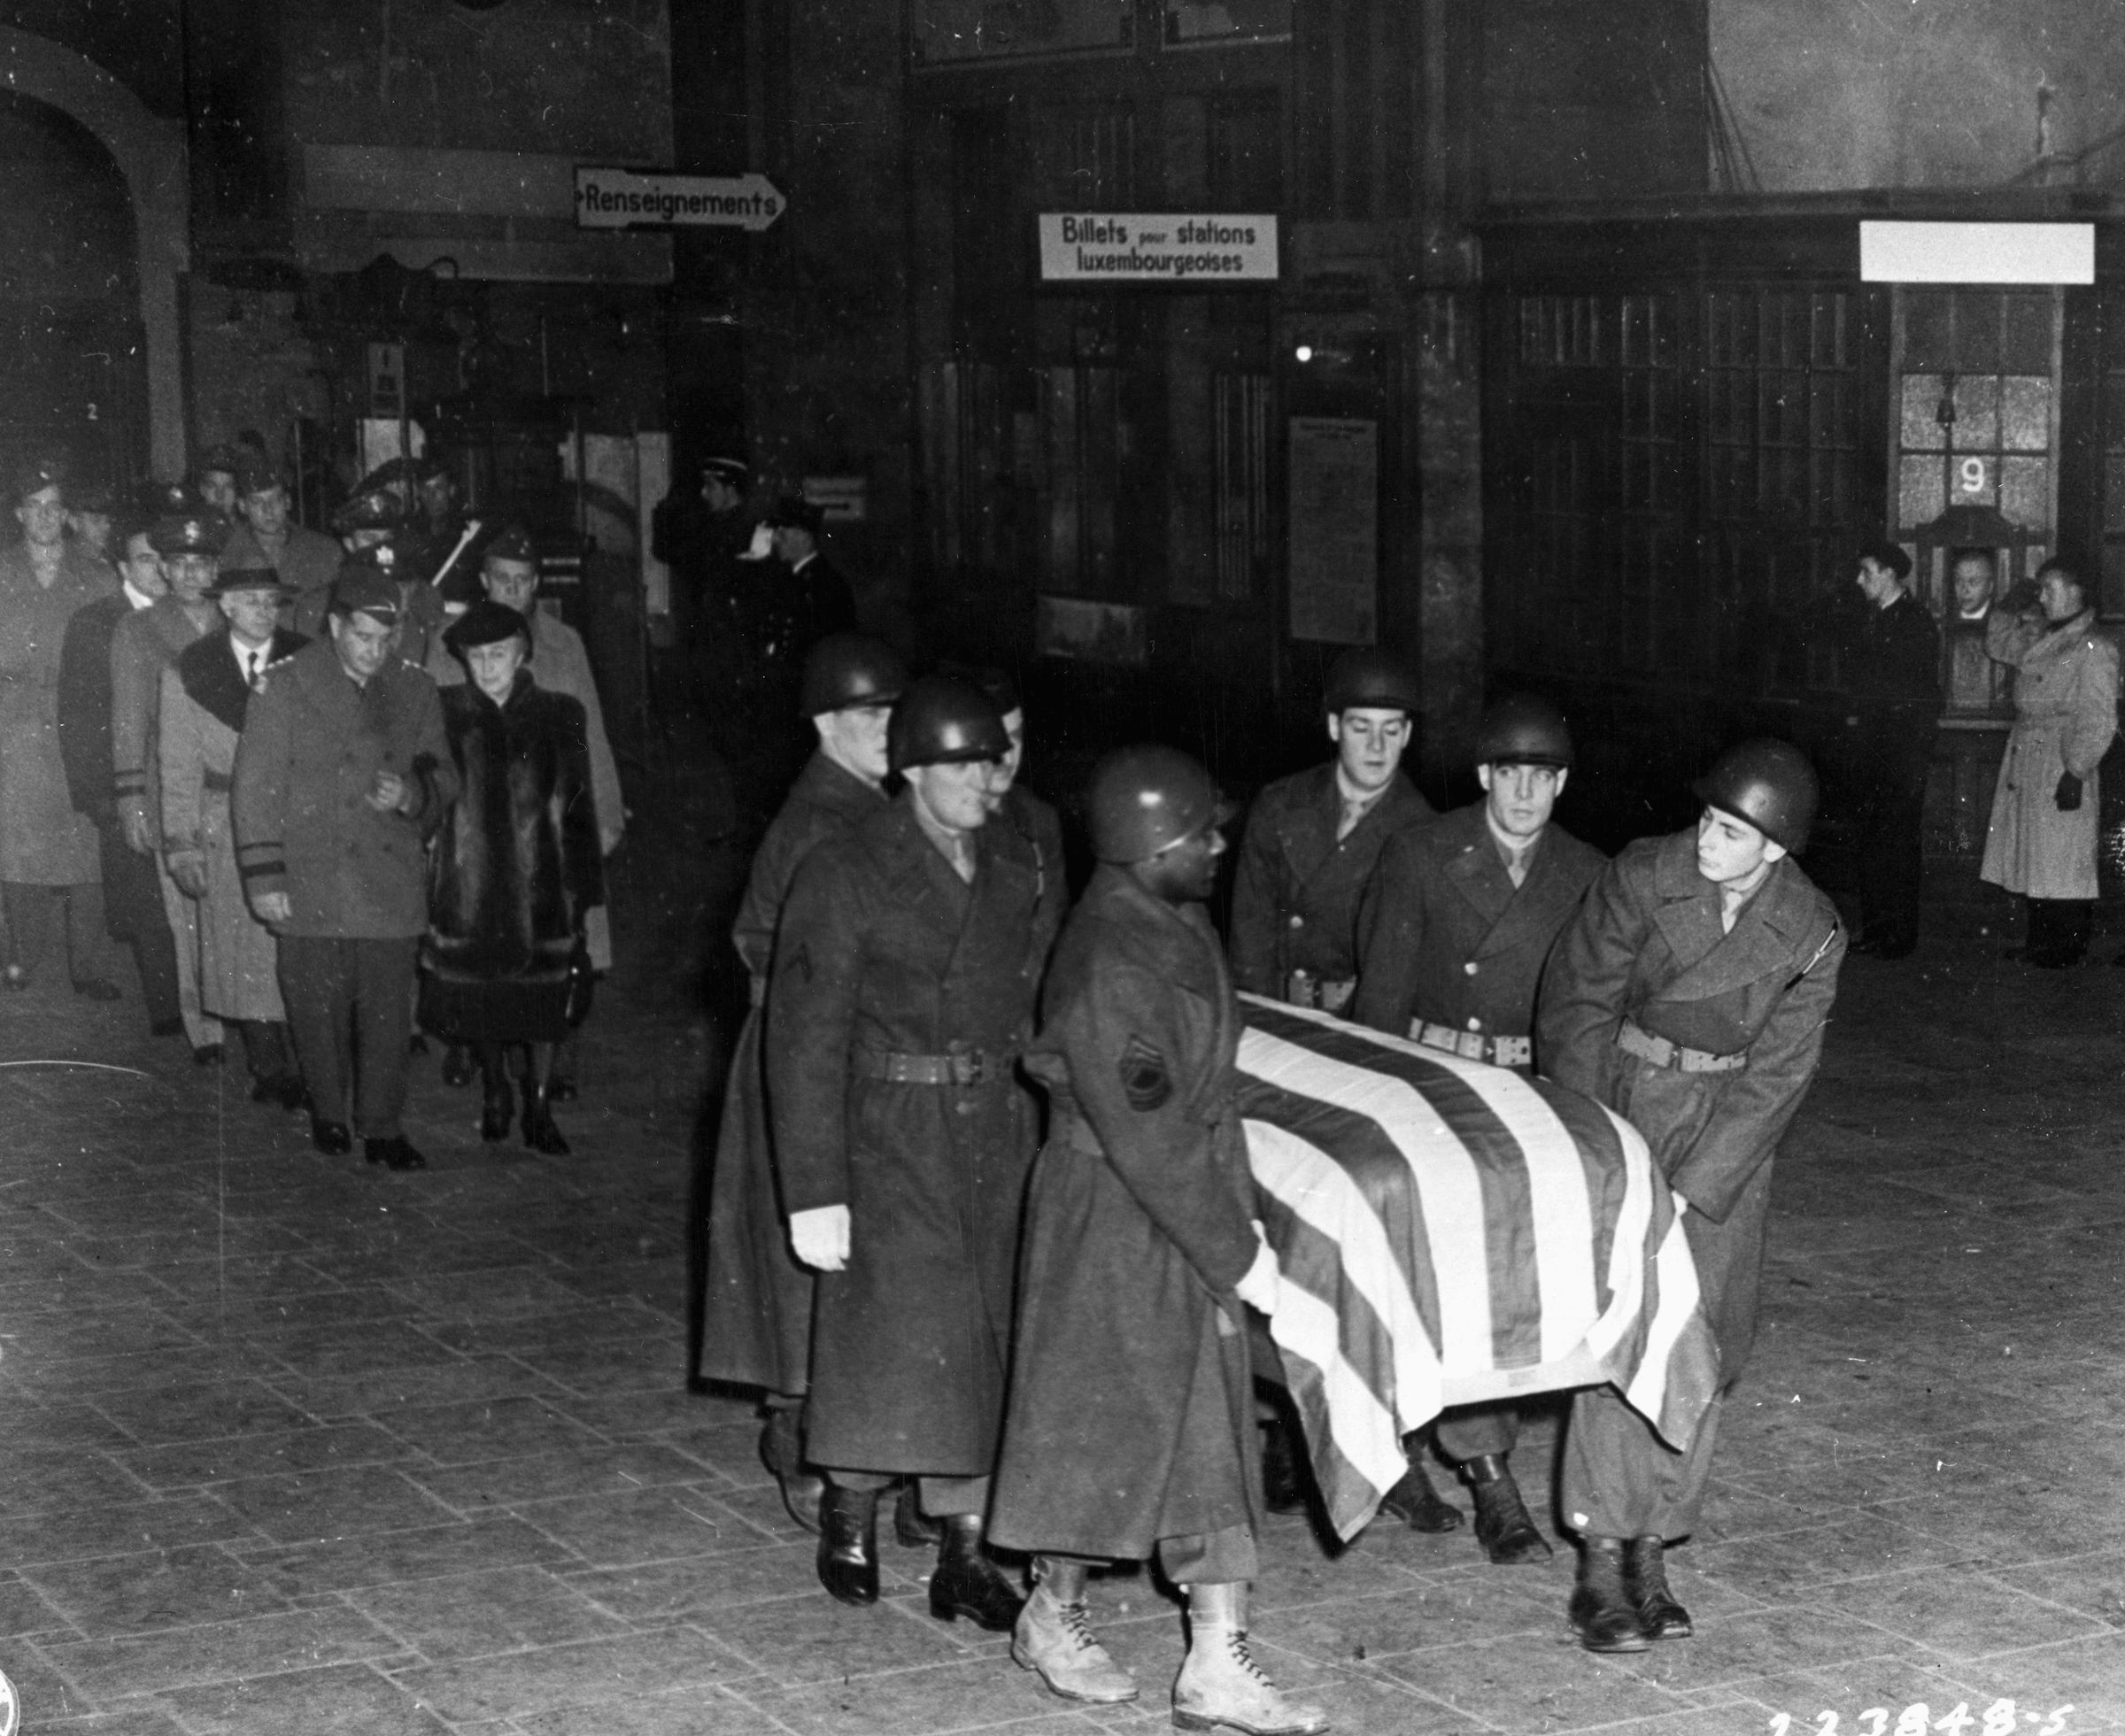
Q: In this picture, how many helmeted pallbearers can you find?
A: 6